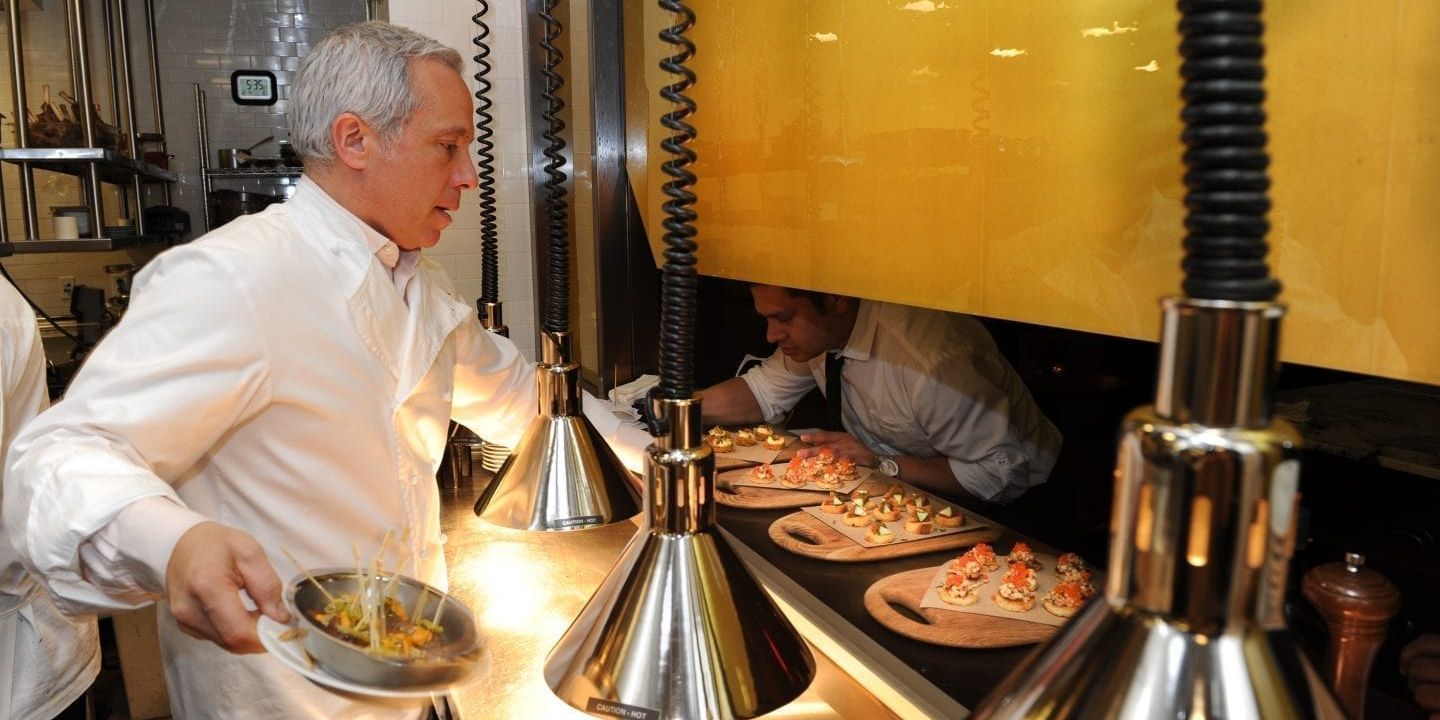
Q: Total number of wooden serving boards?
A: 4